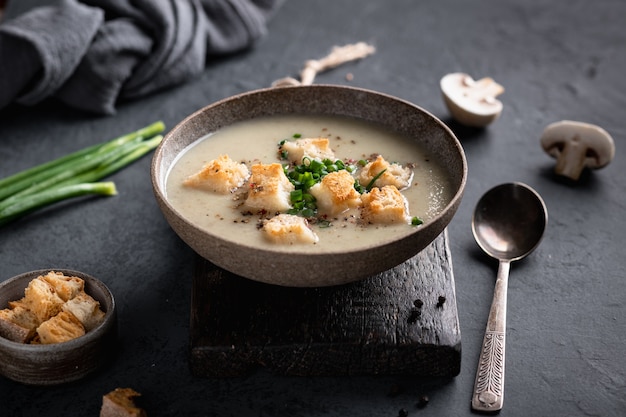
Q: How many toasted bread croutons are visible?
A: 13